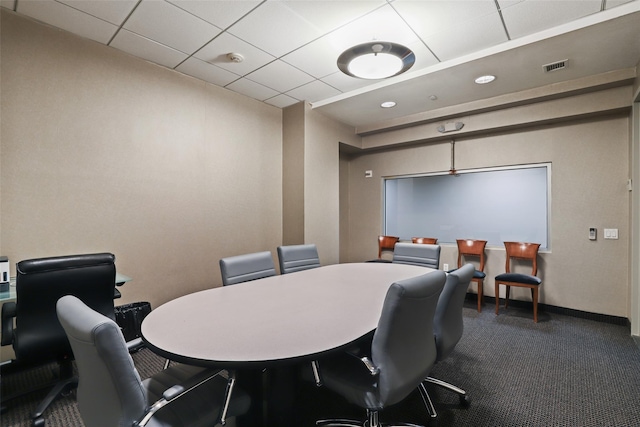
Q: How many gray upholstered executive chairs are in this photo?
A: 6